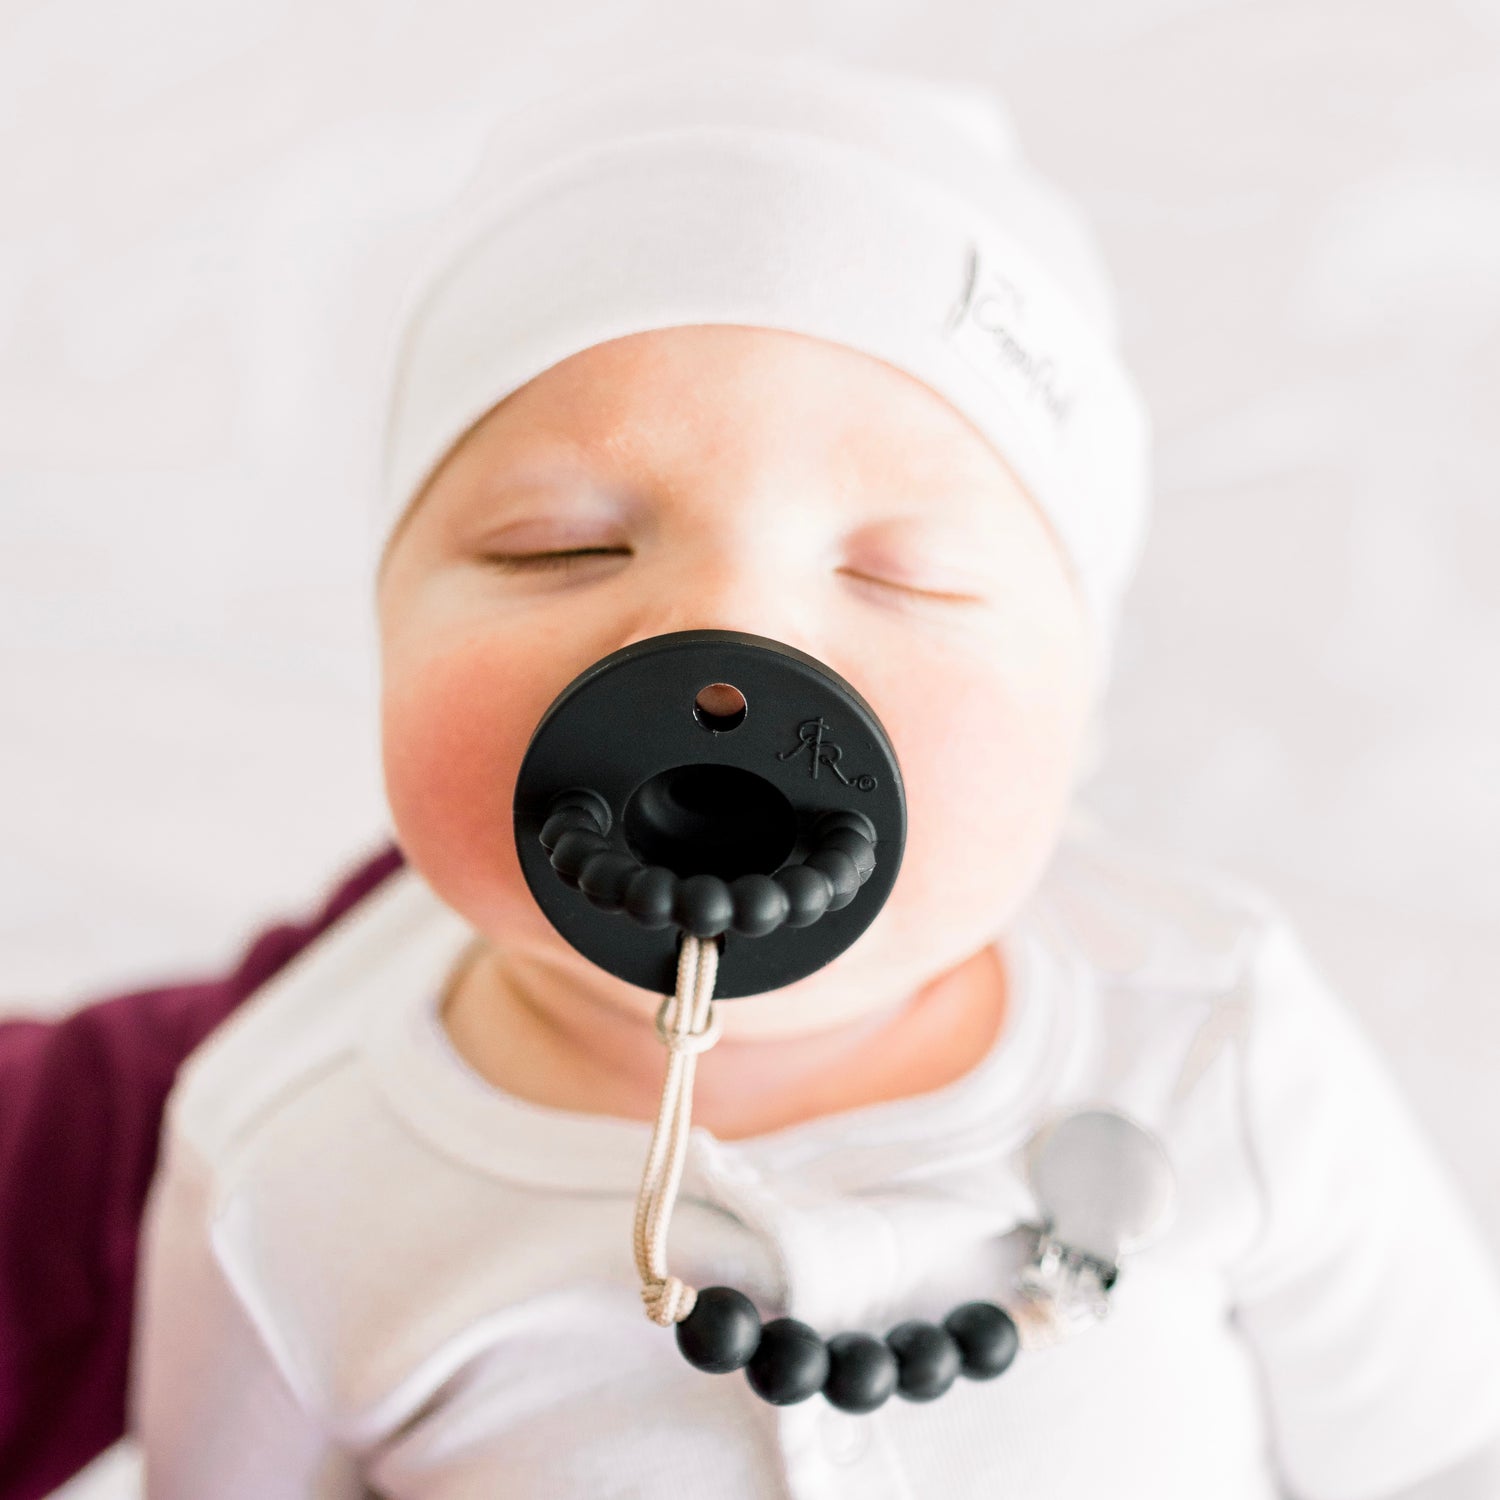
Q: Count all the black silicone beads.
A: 5